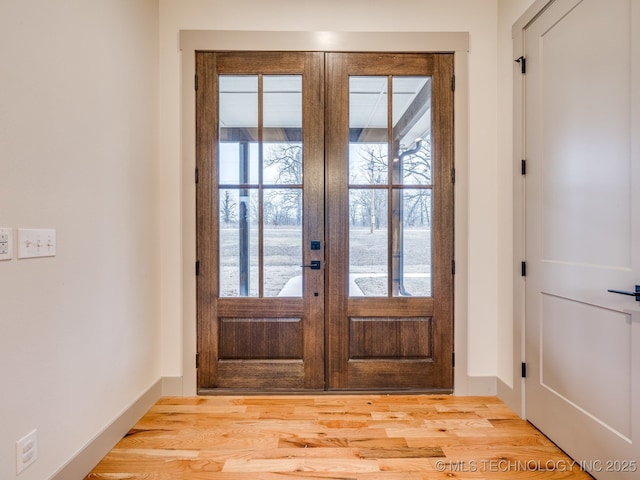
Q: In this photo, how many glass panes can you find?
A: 8